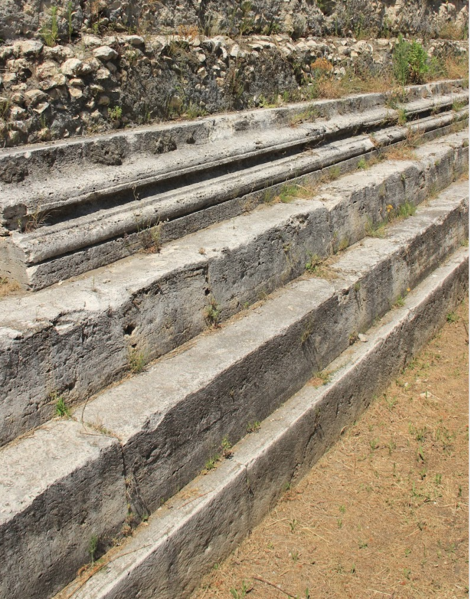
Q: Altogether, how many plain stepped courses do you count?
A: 3